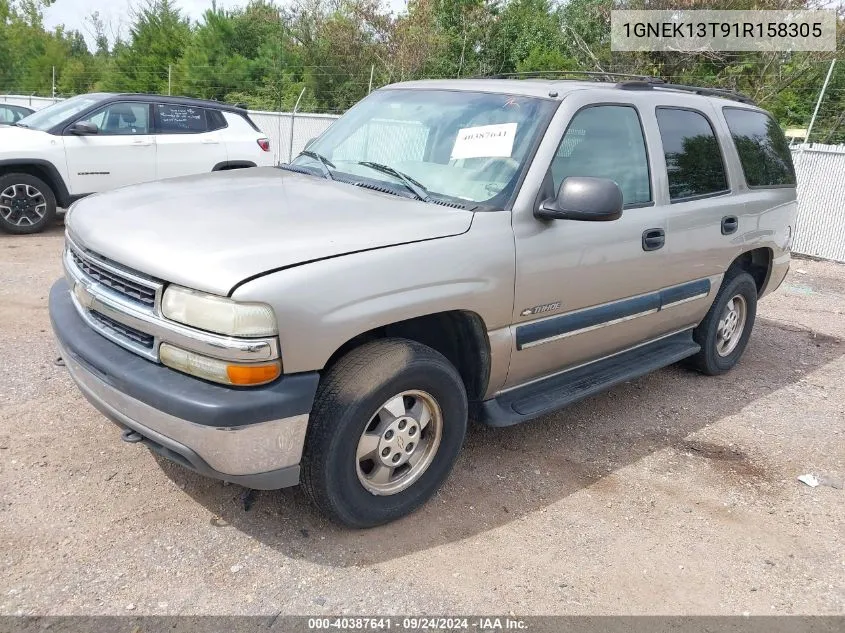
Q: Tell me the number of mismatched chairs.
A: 0